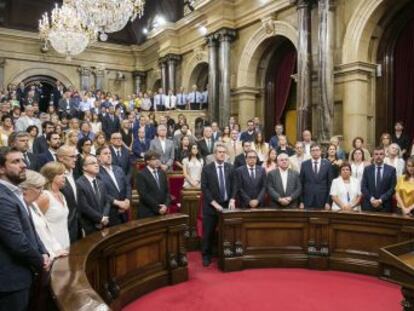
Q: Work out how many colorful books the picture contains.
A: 0